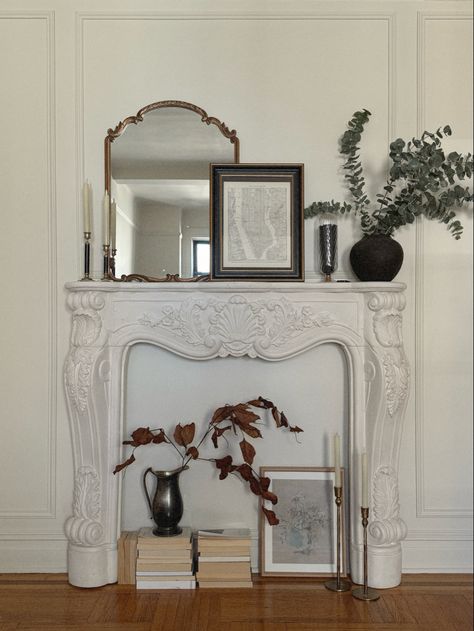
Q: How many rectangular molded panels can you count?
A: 3